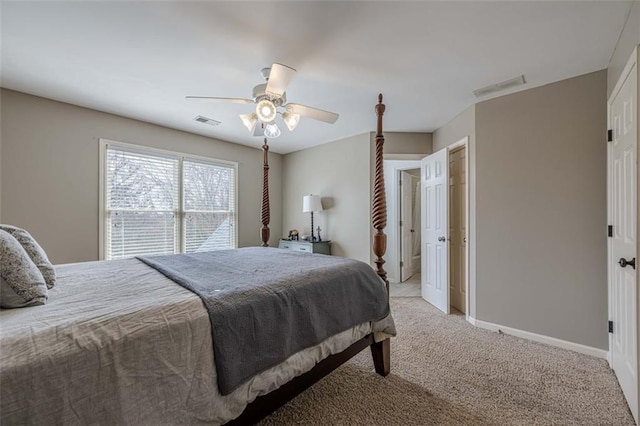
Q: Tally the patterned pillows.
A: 2